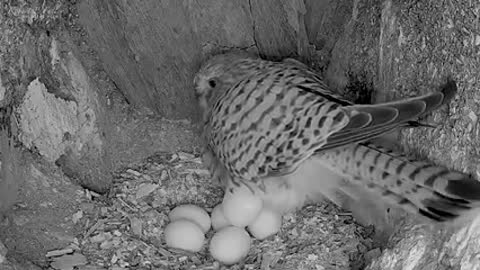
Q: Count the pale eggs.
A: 6